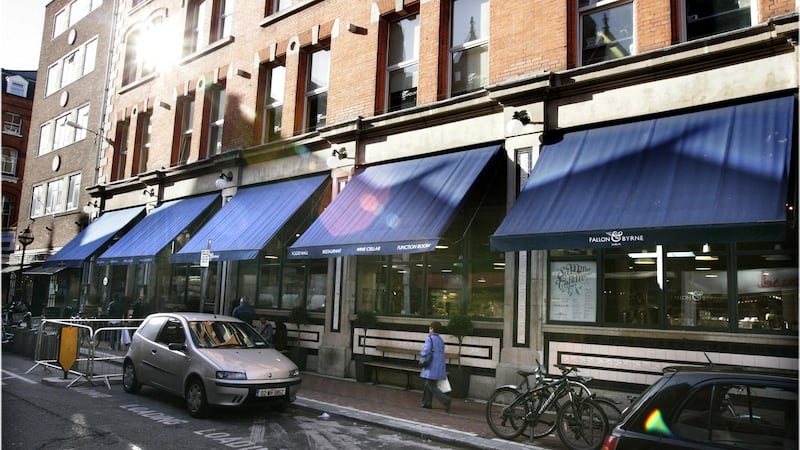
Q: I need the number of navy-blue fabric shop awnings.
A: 5